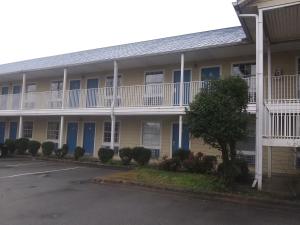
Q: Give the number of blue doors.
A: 11